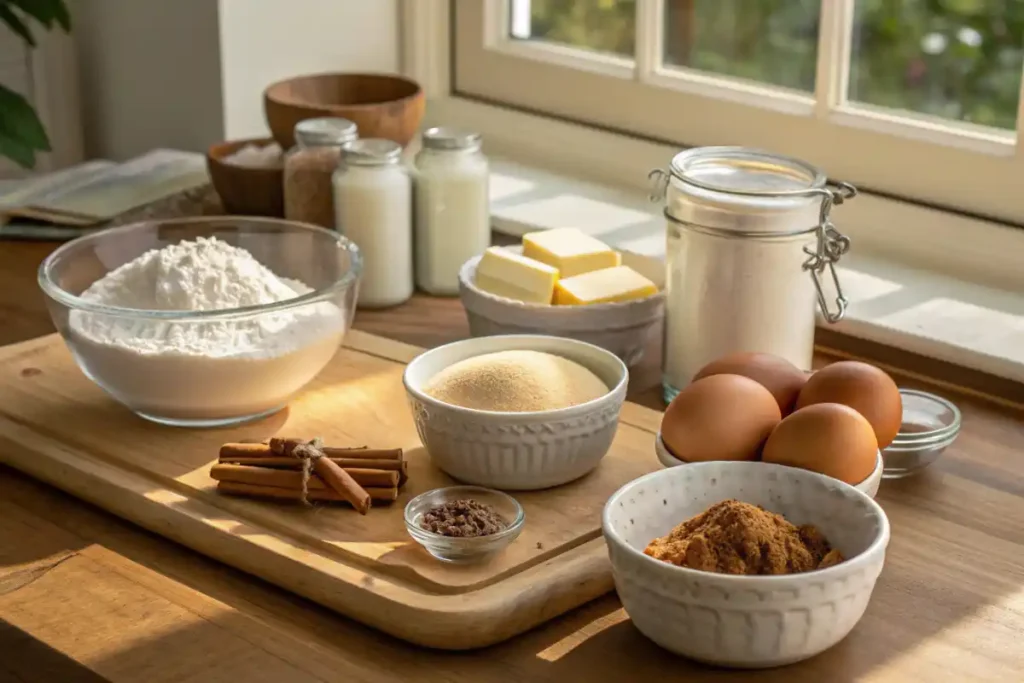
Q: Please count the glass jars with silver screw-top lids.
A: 3